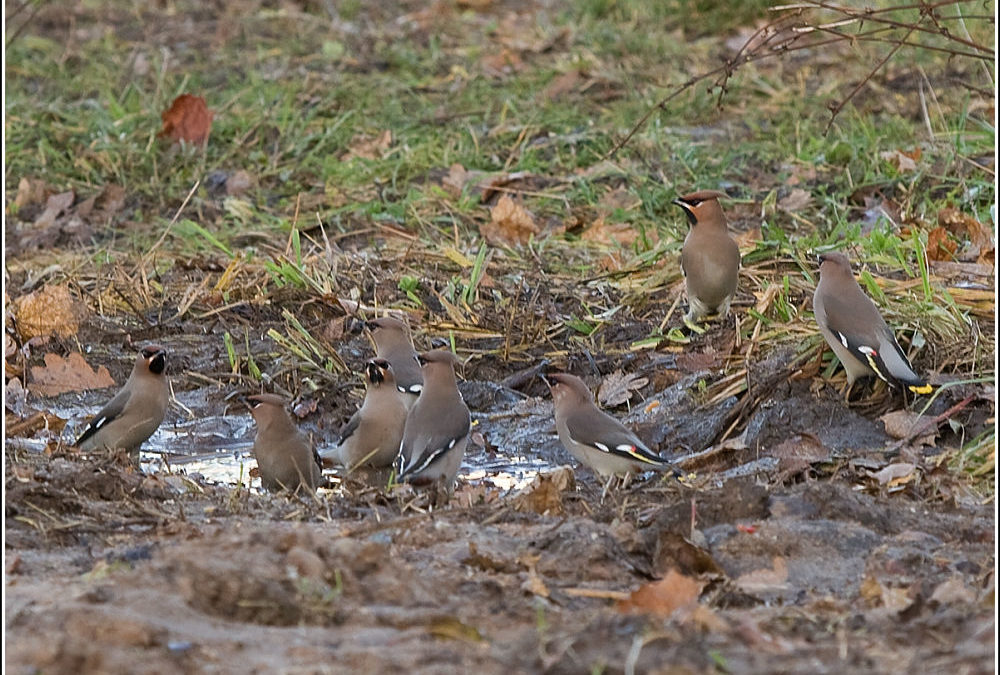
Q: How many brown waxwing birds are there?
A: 8